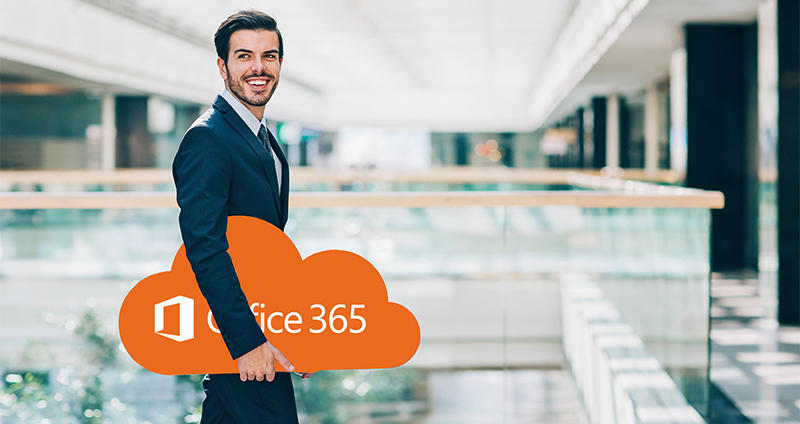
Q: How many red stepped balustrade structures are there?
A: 0